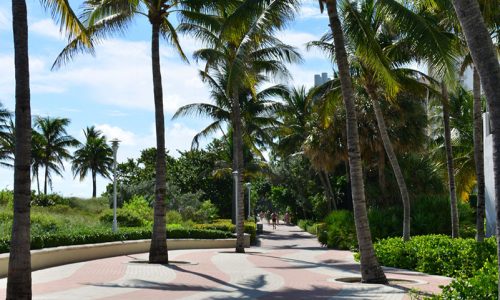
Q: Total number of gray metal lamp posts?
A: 3